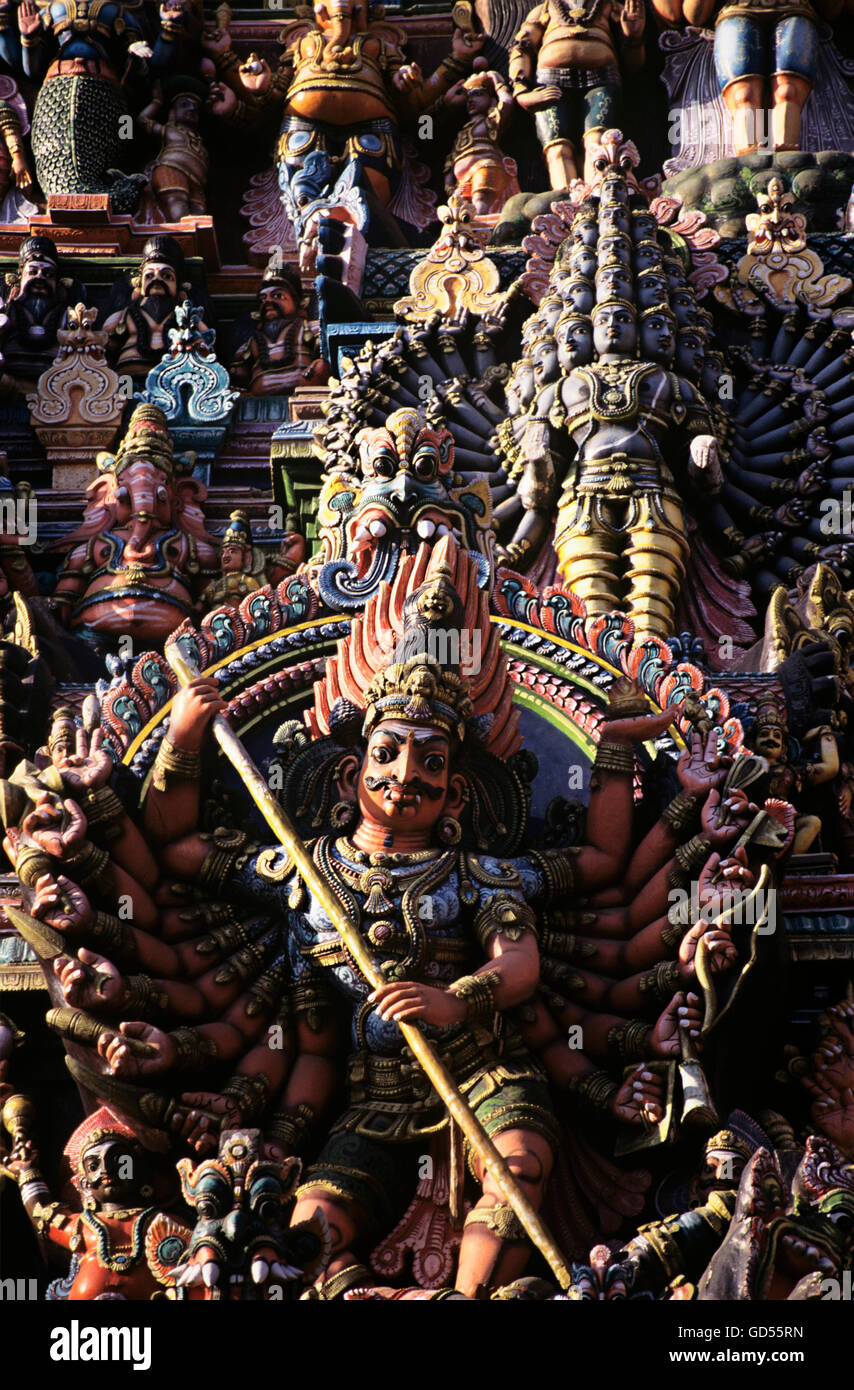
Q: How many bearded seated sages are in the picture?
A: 3